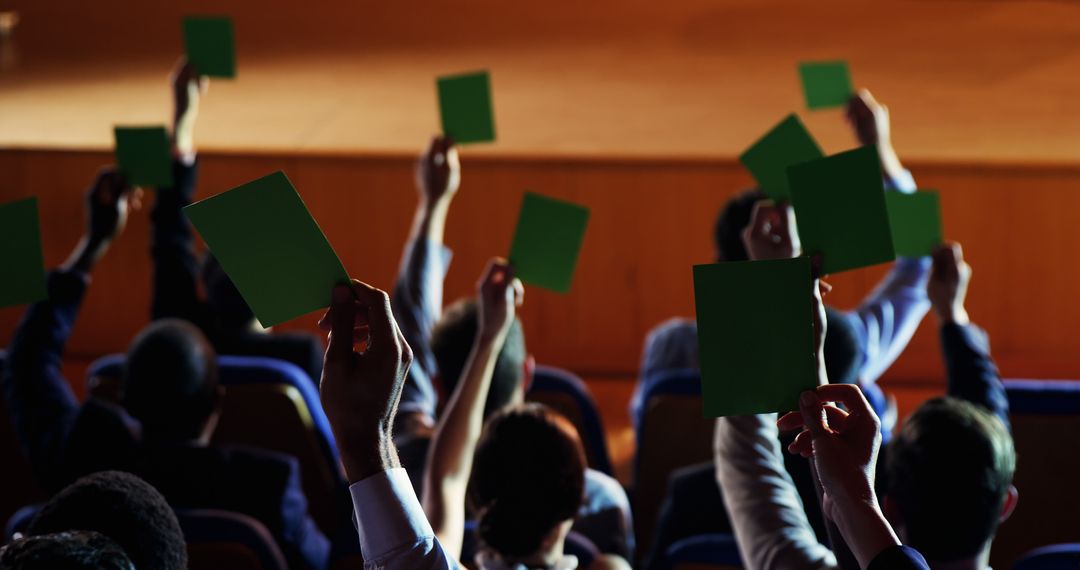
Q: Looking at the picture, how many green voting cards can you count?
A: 11